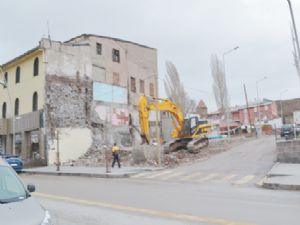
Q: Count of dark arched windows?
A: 6